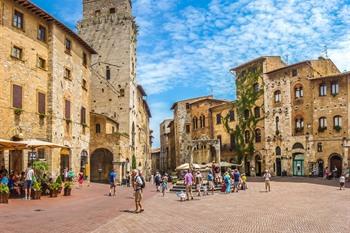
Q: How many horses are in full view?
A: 0